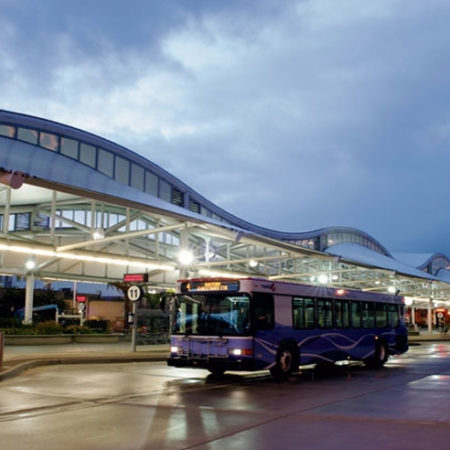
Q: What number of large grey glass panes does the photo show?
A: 10